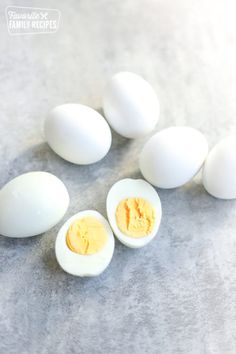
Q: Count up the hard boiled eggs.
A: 6